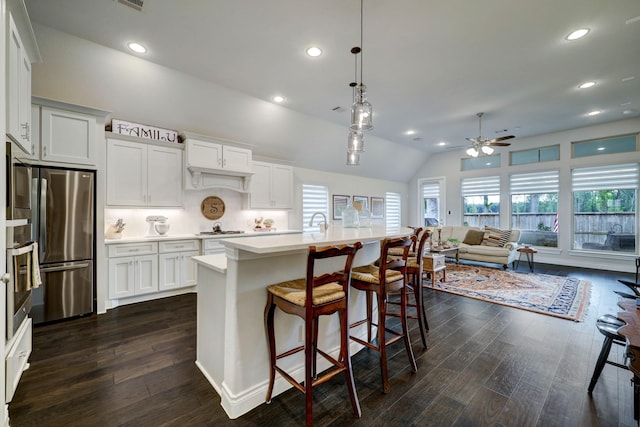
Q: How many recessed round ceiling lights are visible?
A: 8